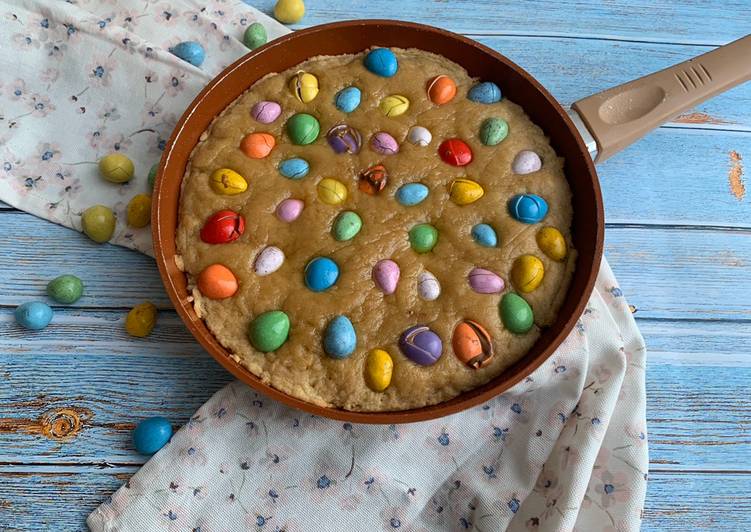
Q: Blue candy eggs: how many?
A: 12